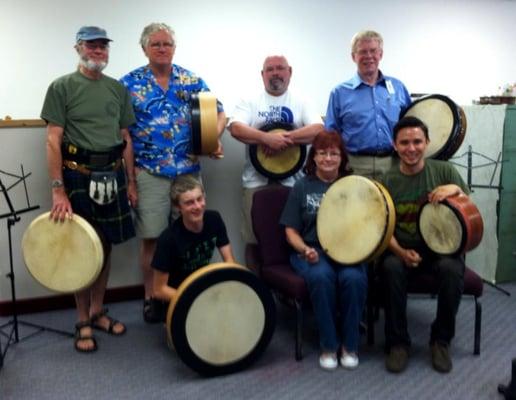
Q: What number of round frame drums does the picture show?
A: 7